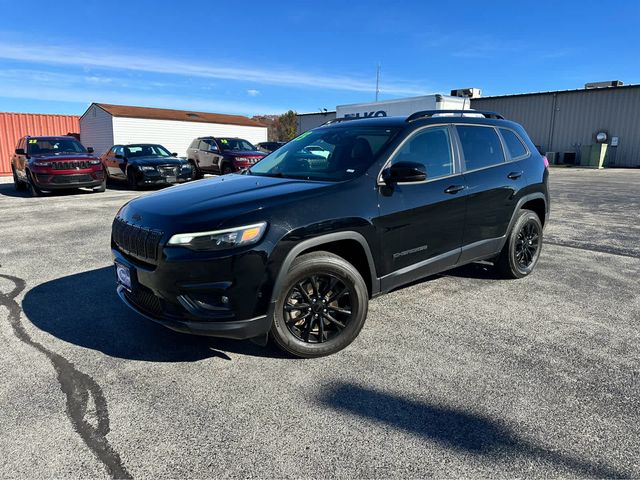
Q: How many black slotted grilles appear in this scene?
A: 2